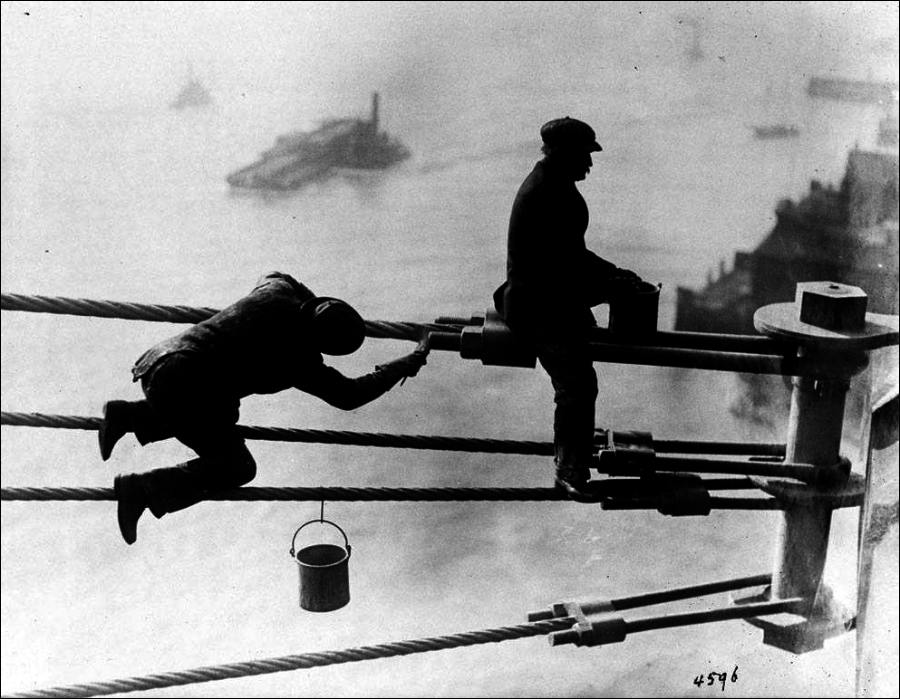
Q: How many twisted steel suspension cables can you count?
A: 4